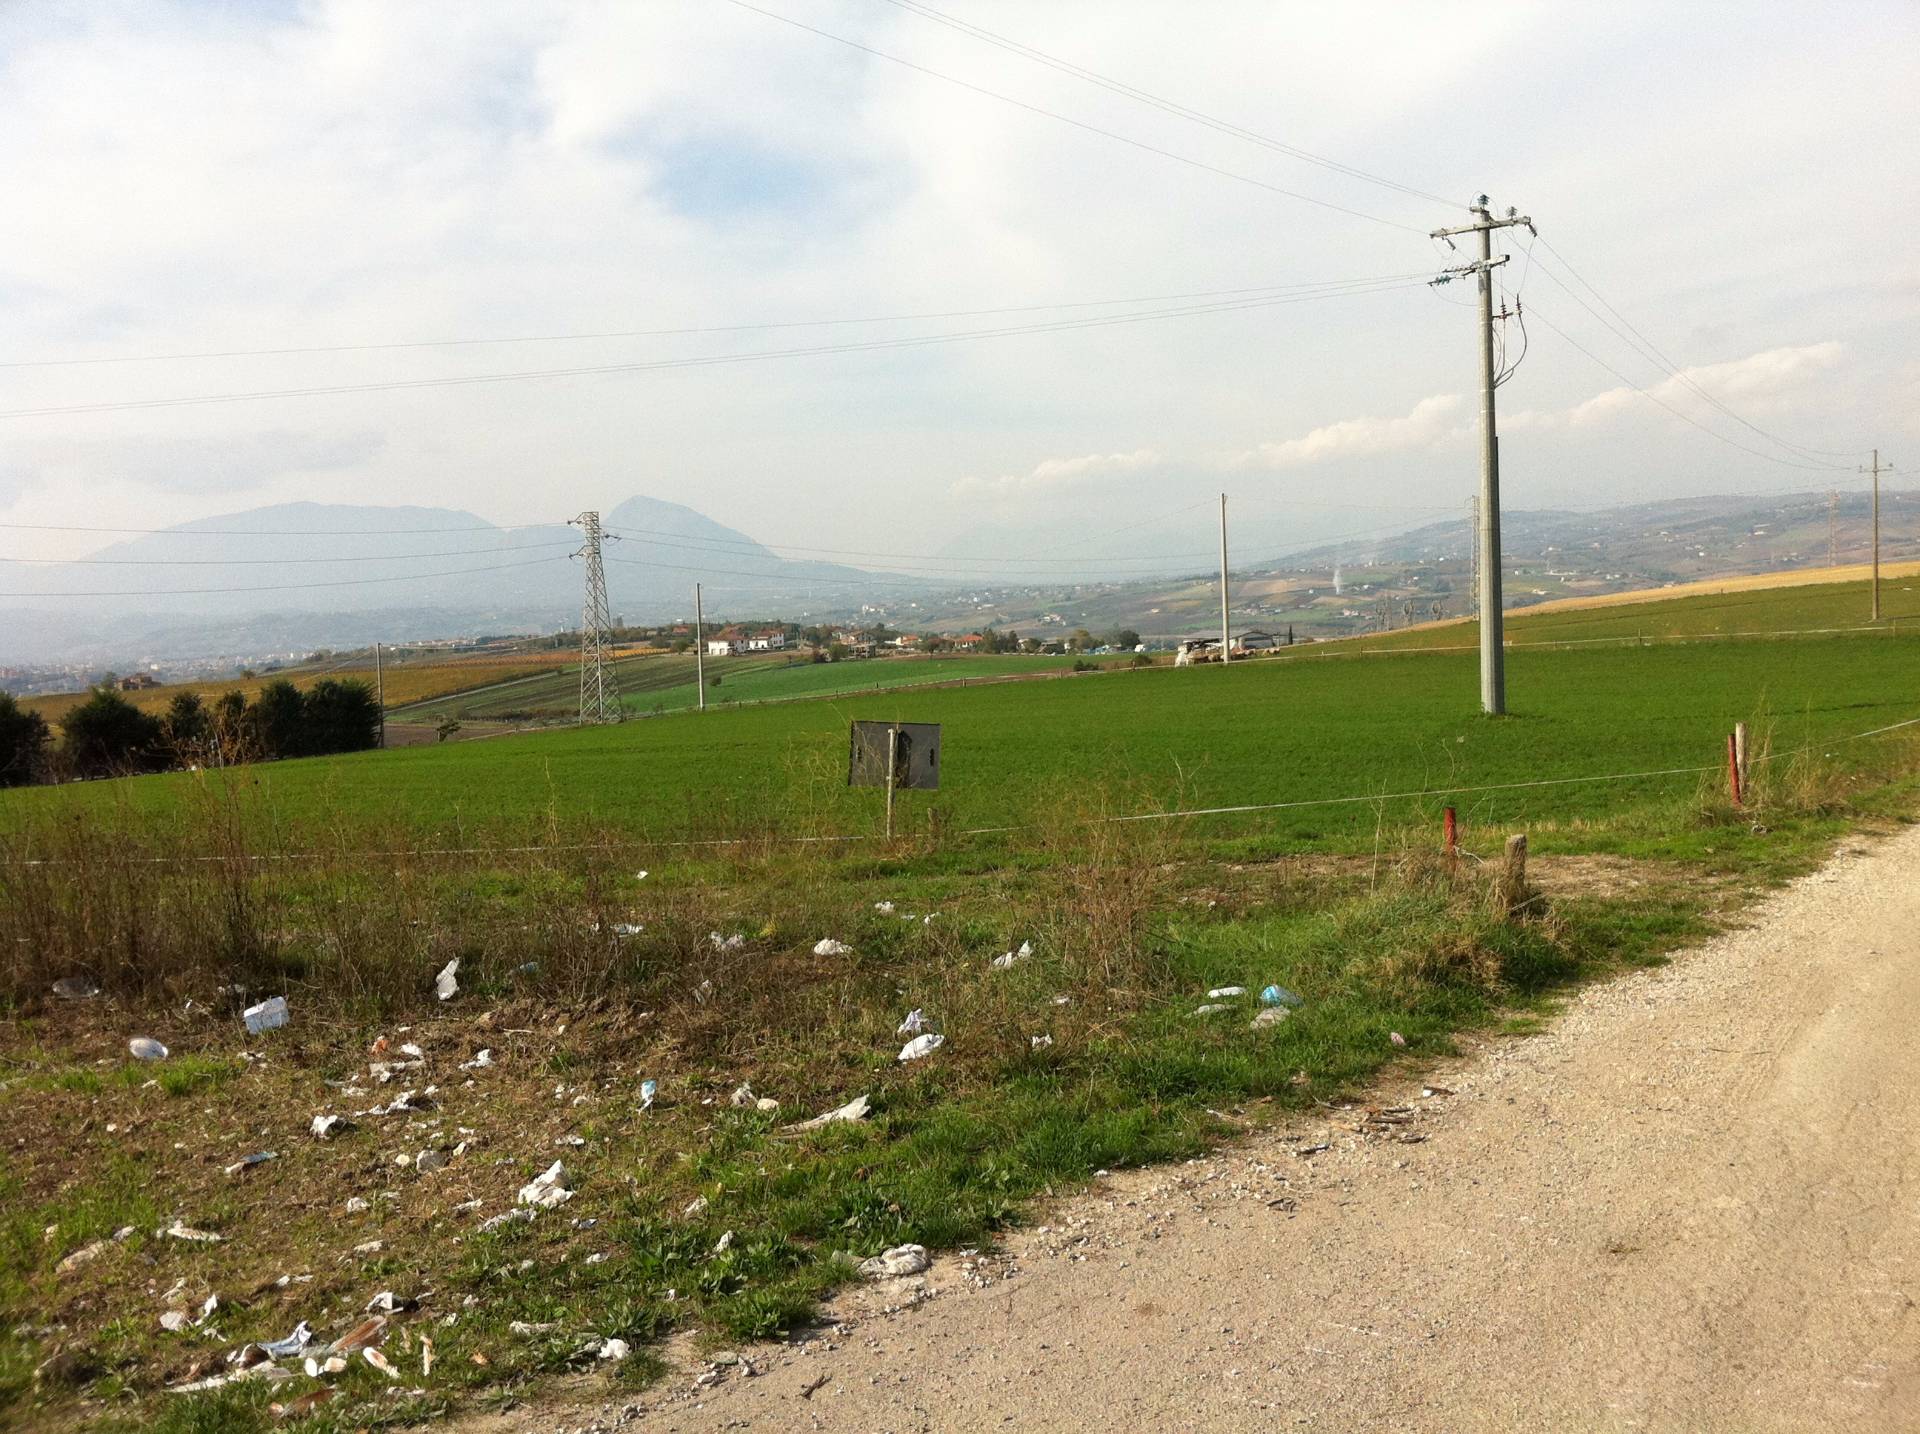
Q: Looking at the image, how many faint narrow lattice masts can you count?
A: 2